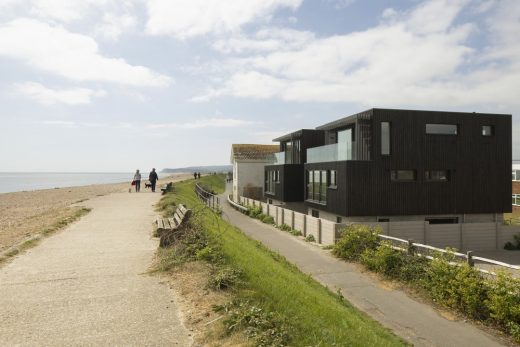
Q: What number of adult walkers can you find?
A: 2